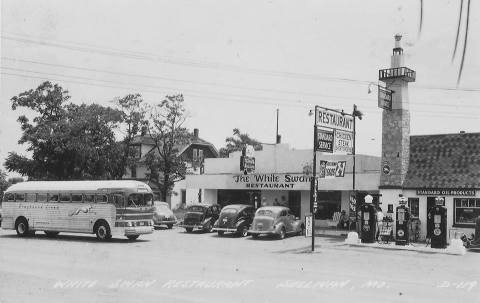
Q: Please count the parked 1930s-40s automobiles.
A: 4